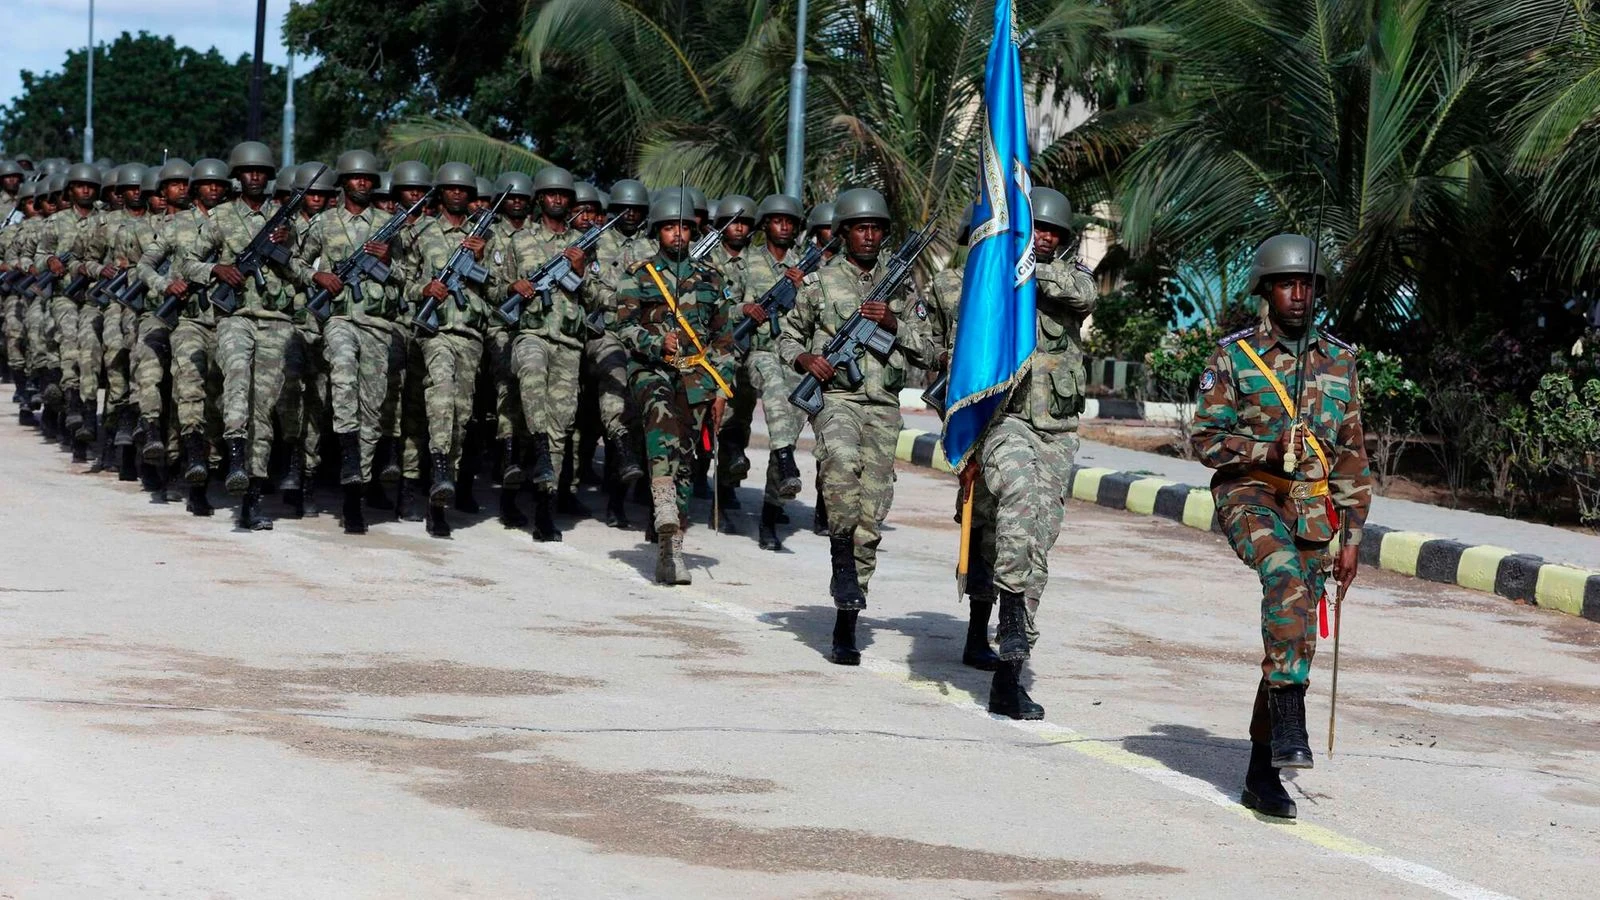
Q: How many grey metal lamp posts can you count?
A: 3